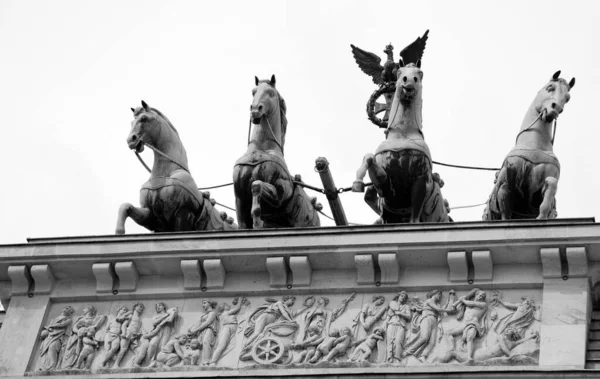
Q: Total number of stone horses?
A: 4